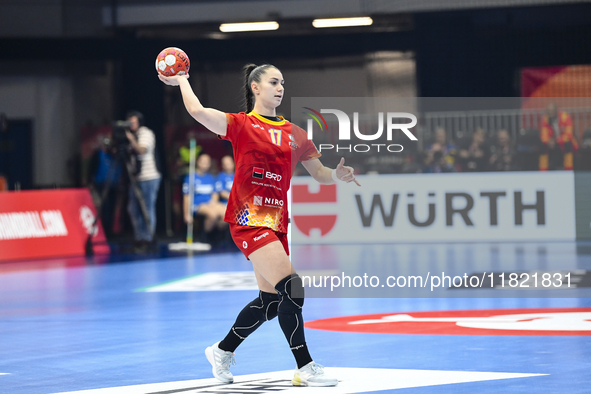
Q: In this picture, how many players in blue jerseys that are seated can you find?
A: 2